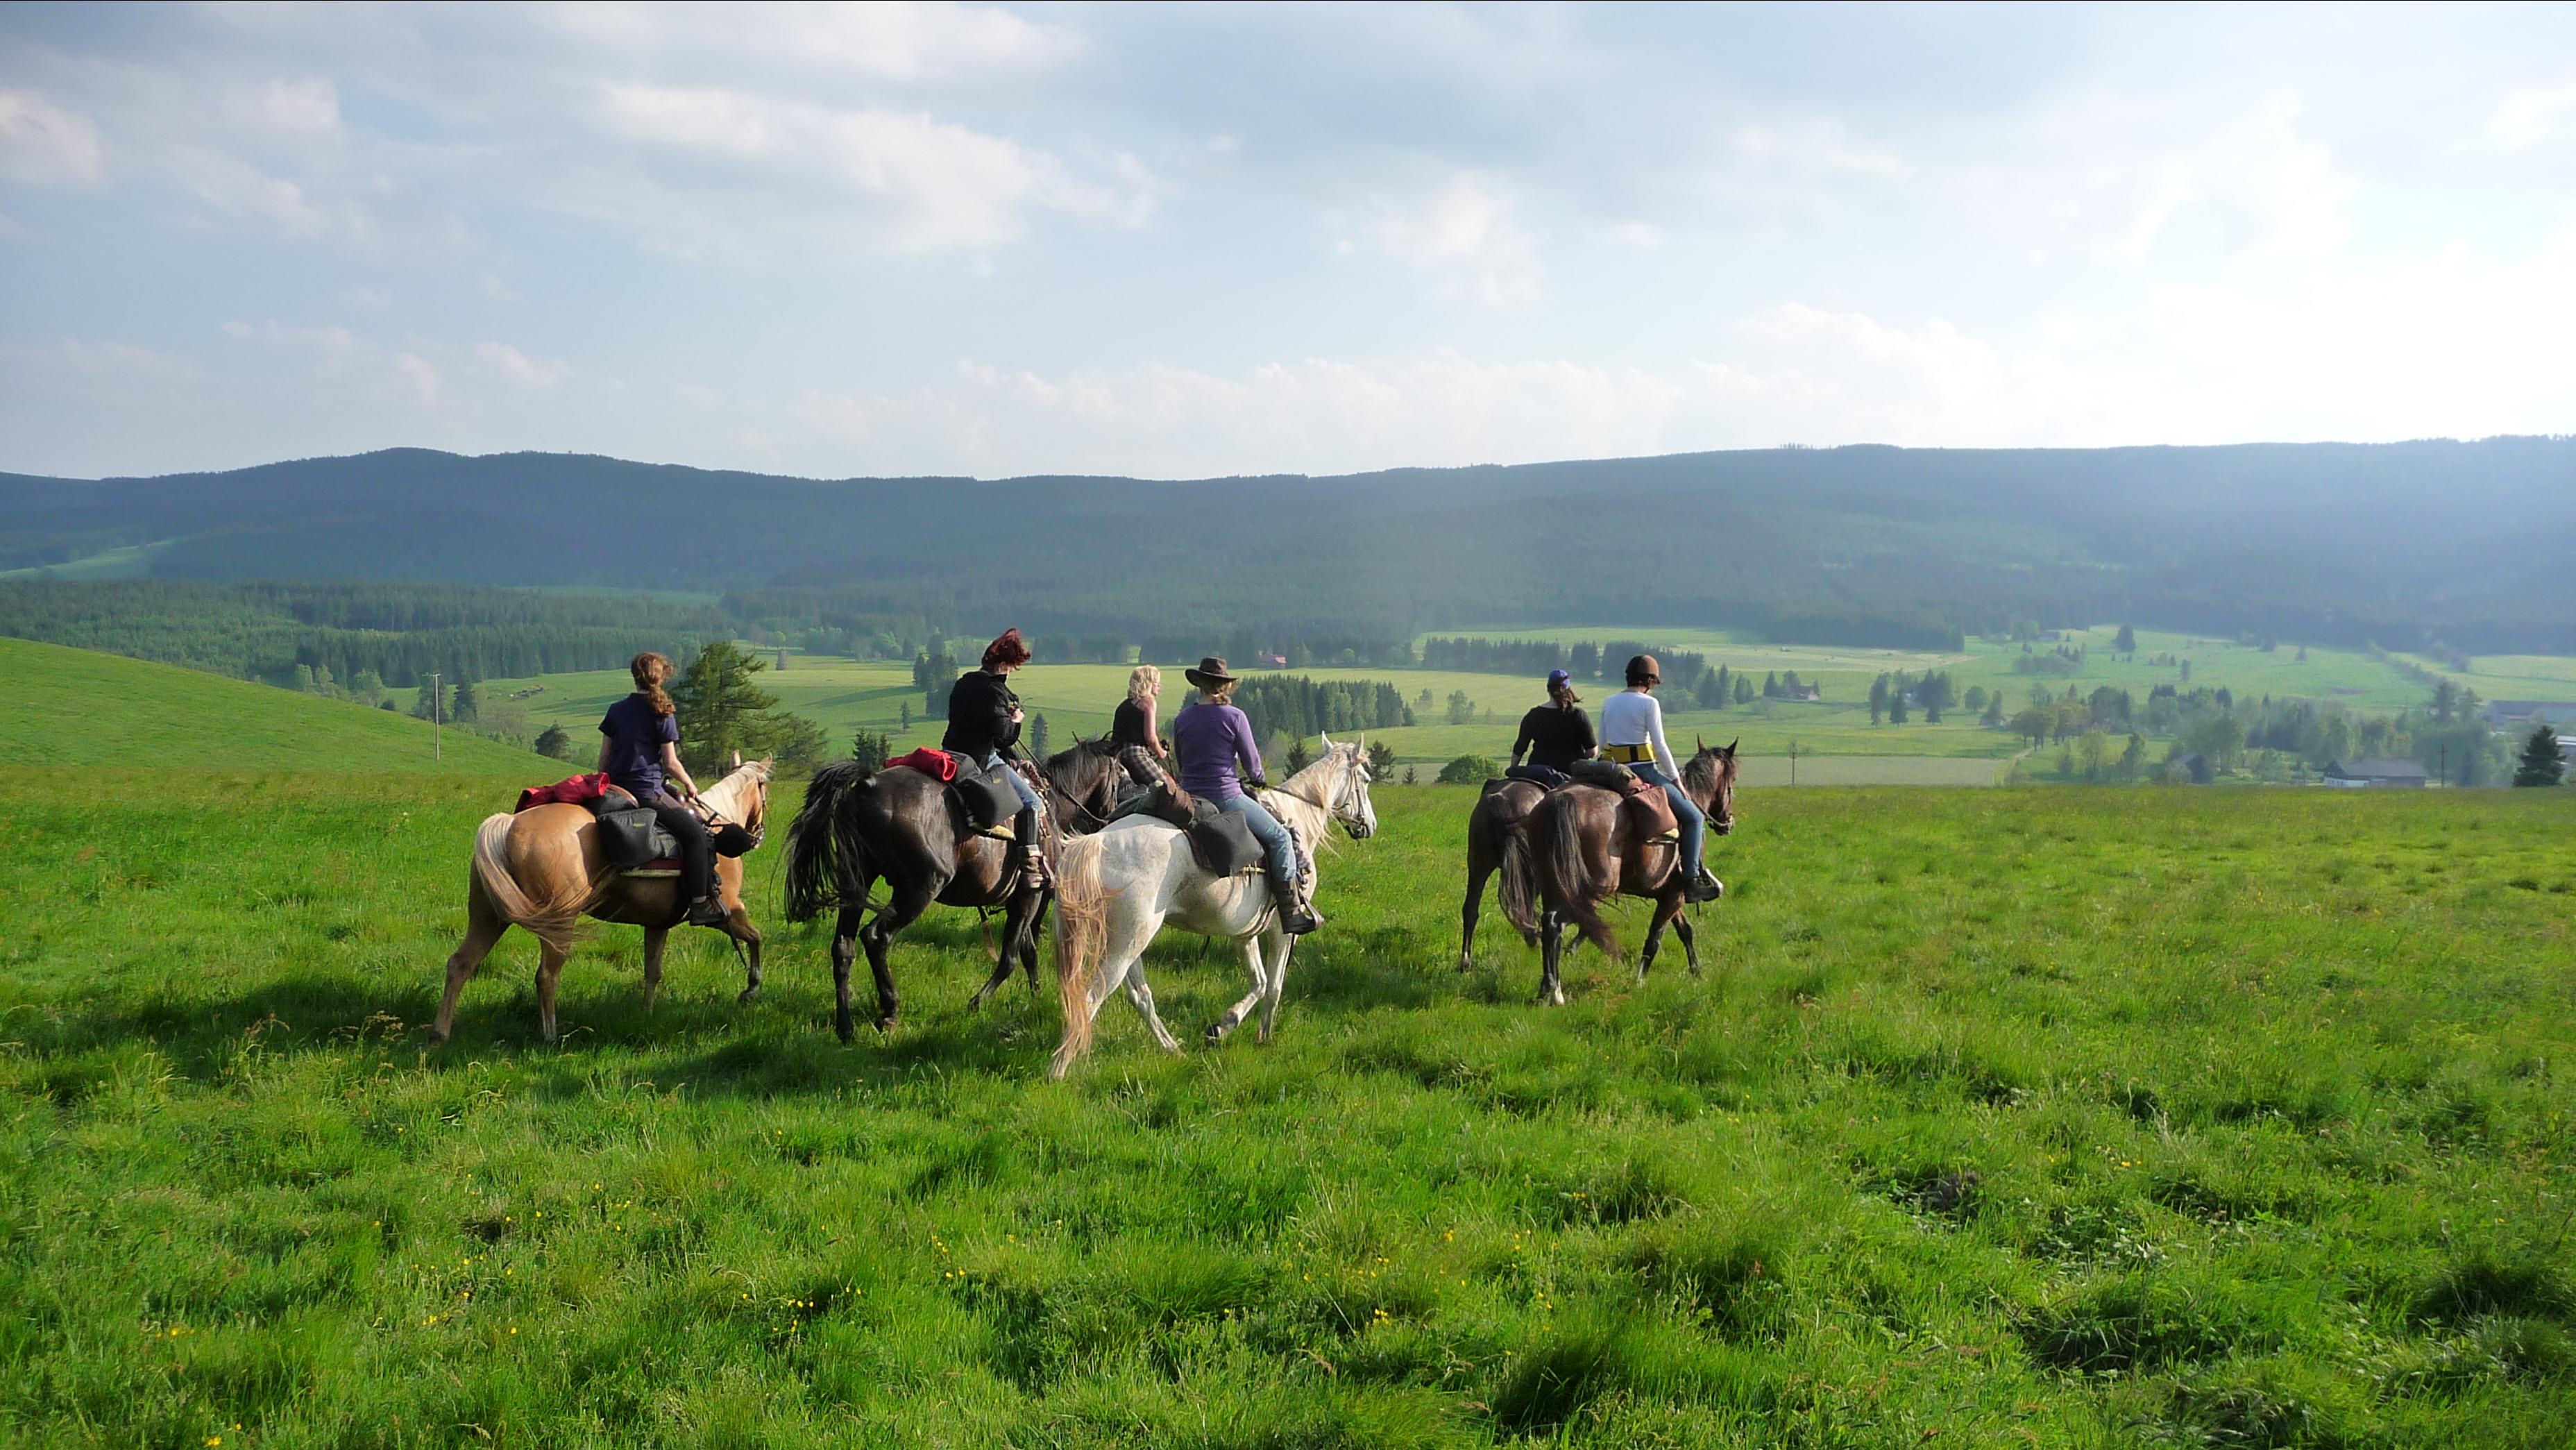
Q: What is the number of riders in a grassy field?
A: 6